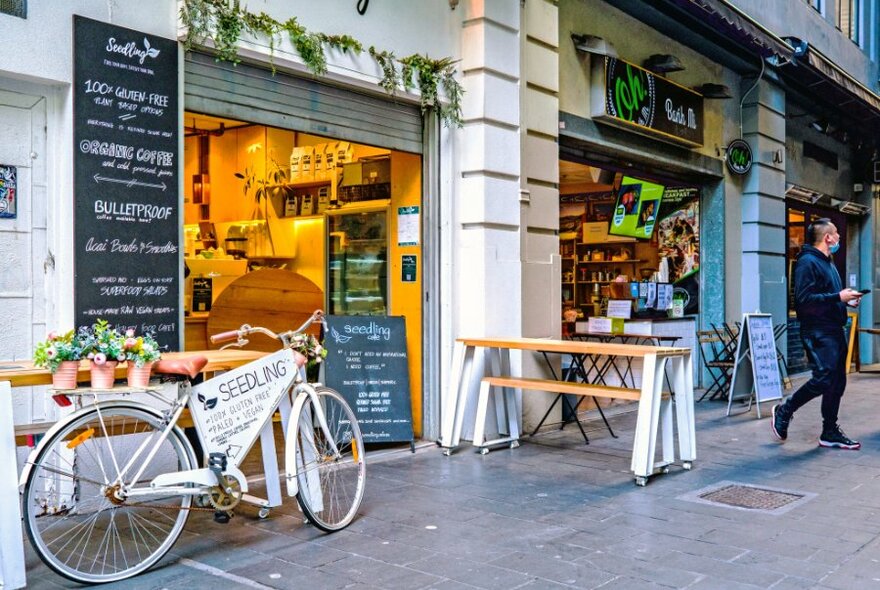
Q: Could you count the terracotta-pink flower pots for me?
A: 3